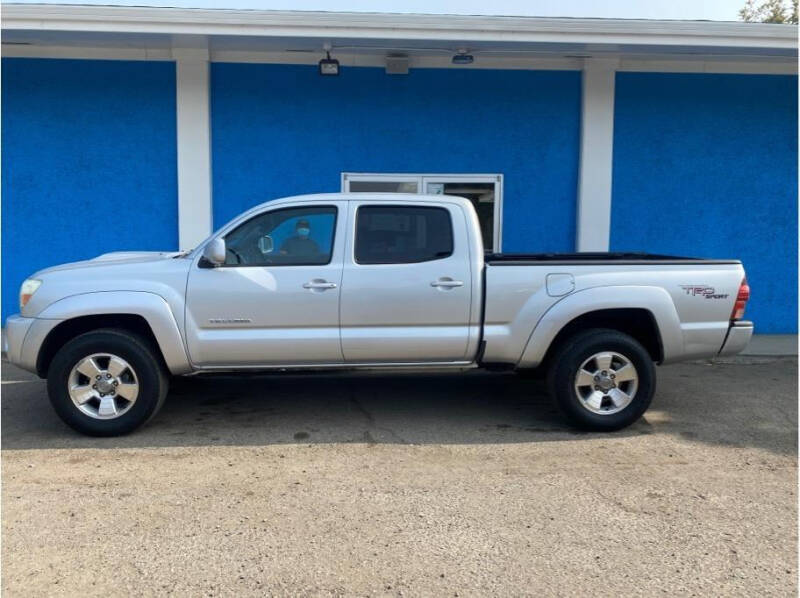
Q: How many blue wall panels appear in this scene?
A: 3